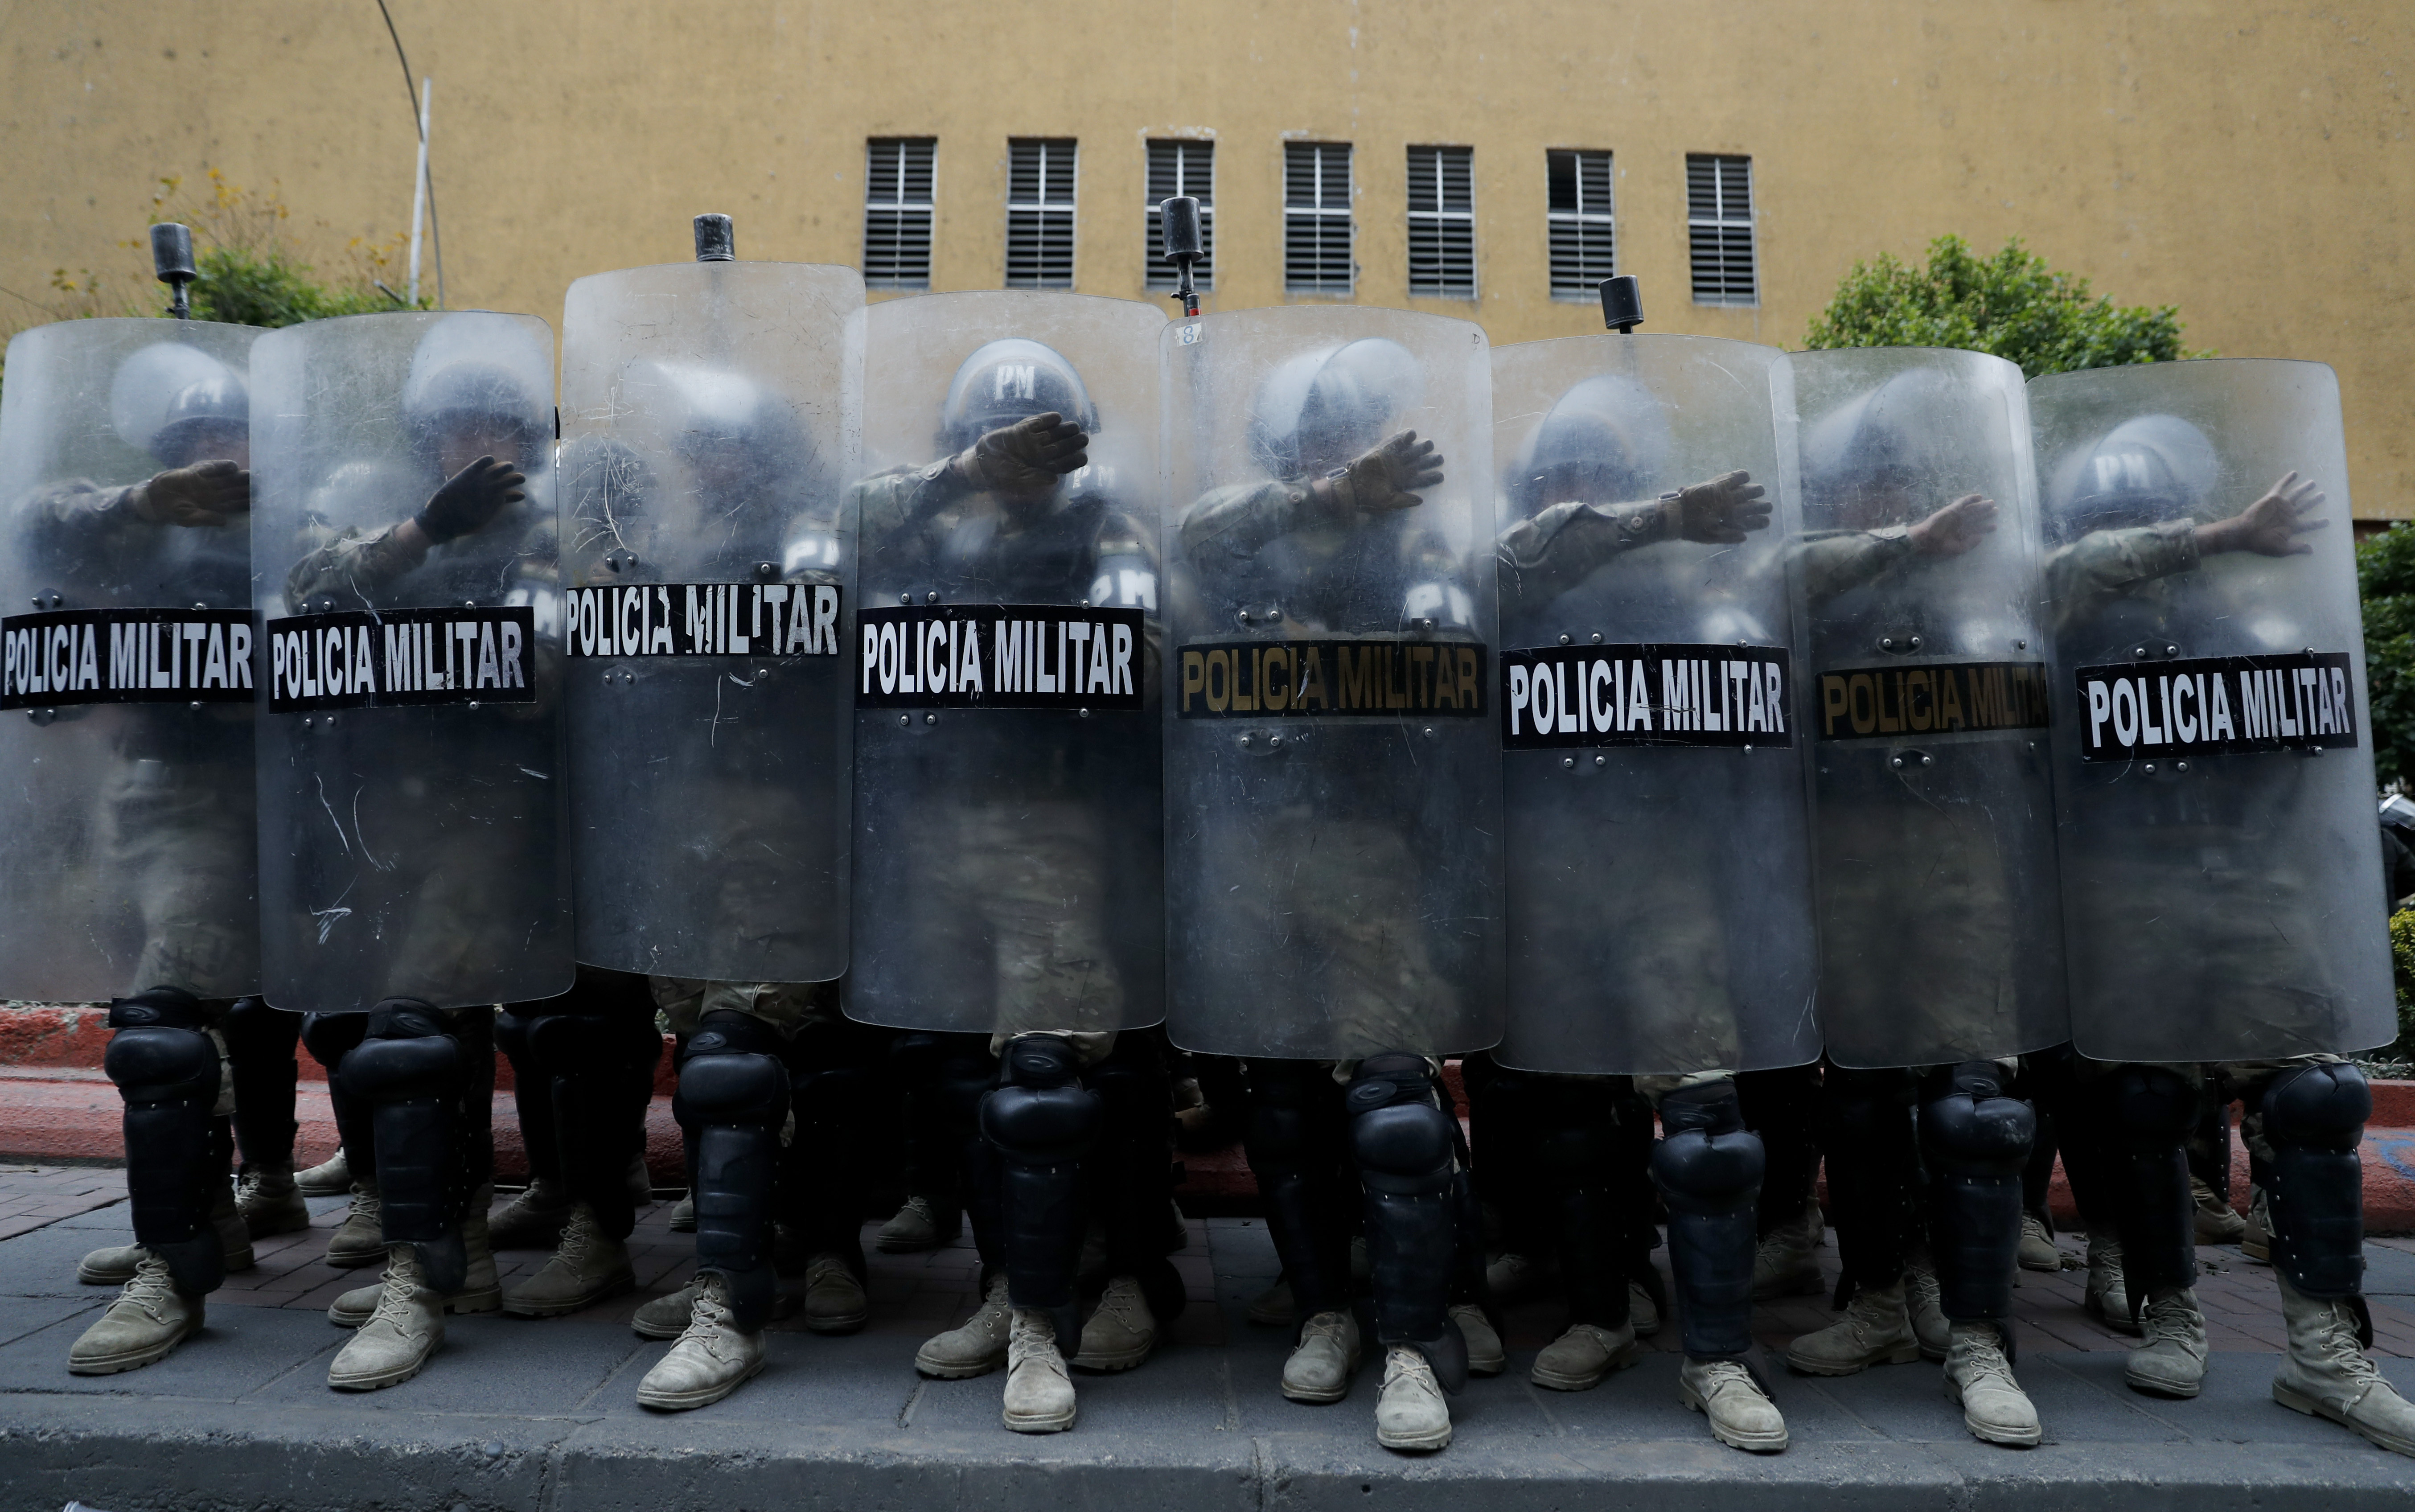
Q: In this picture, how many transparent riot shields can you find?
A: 8